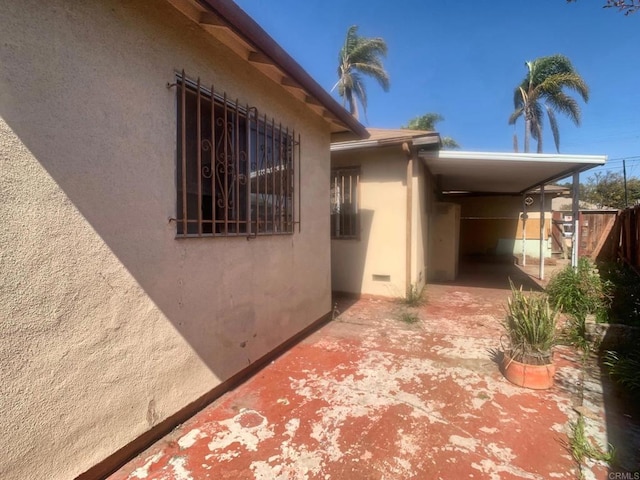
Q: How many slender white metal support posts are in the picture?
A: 3